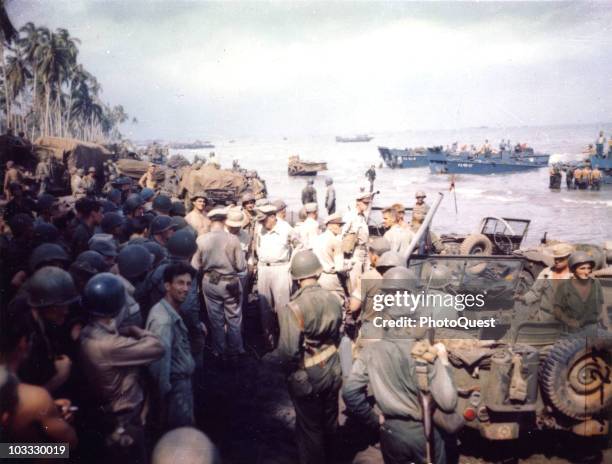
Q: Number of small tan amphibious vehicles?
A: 1